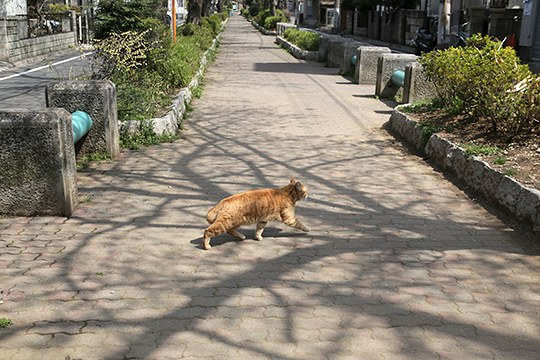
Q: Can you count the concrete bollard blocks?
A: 8